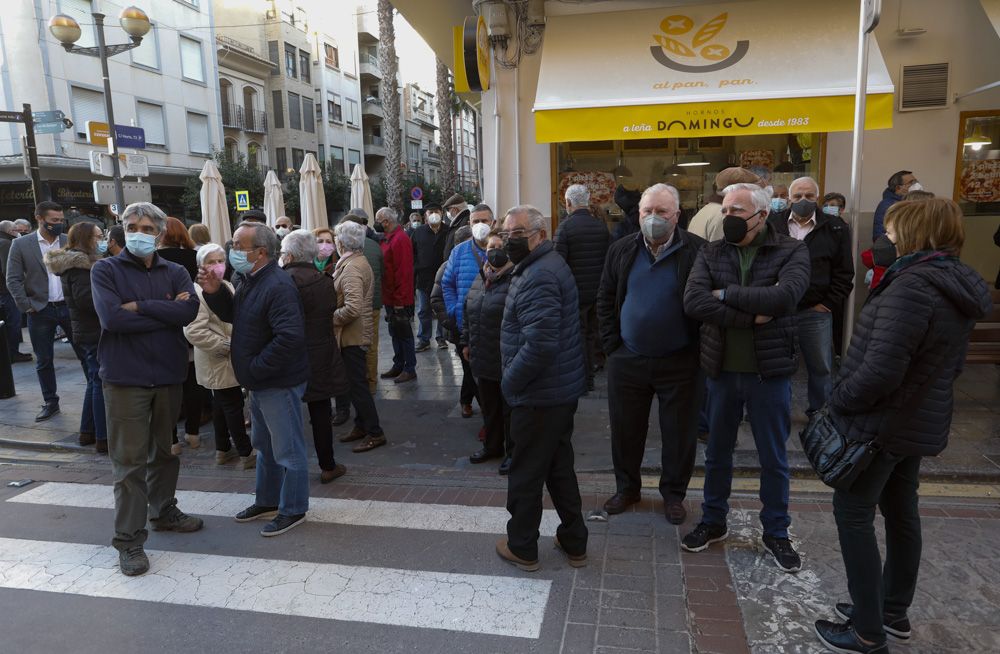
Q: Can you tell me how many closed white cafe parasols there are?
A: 4